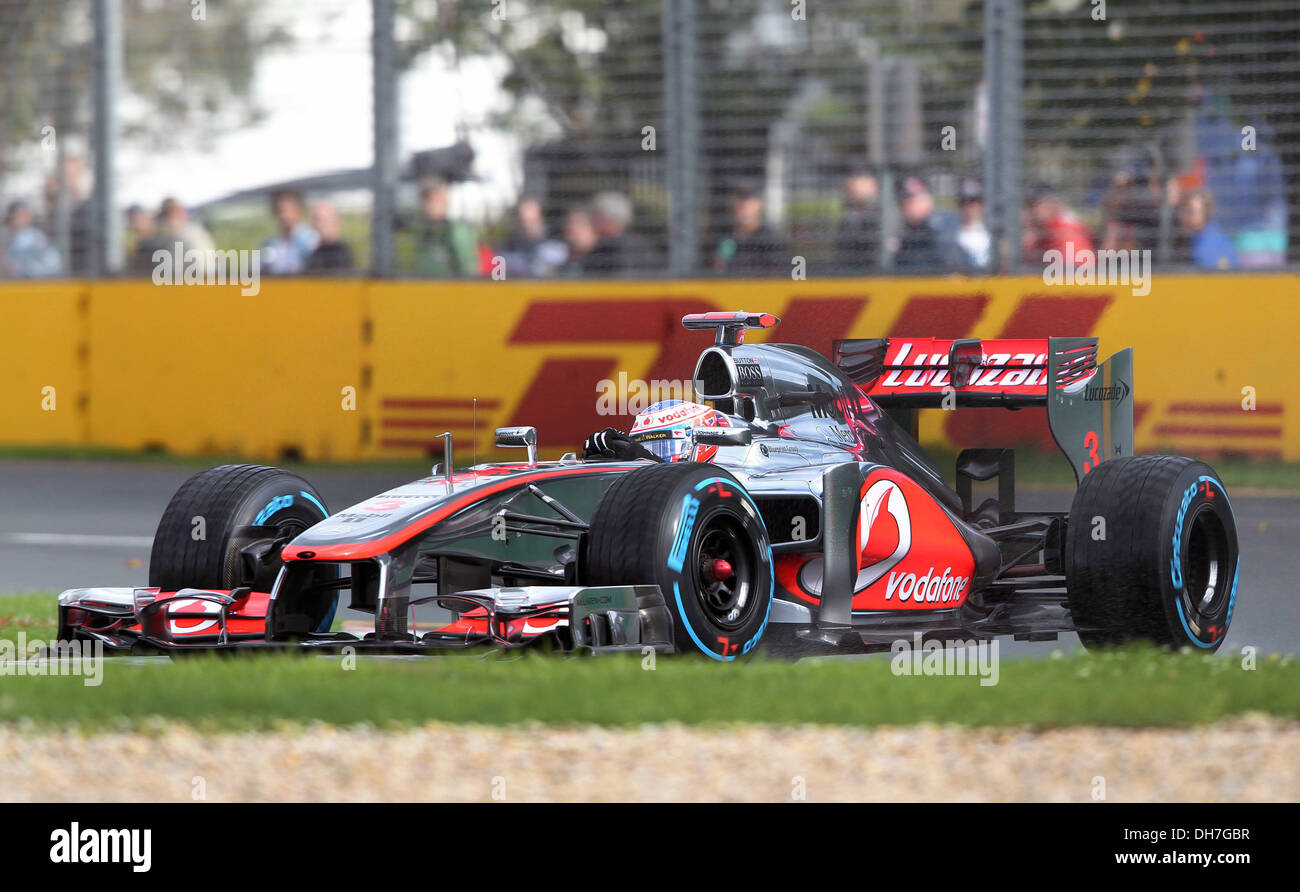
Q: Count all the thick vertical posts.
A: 4